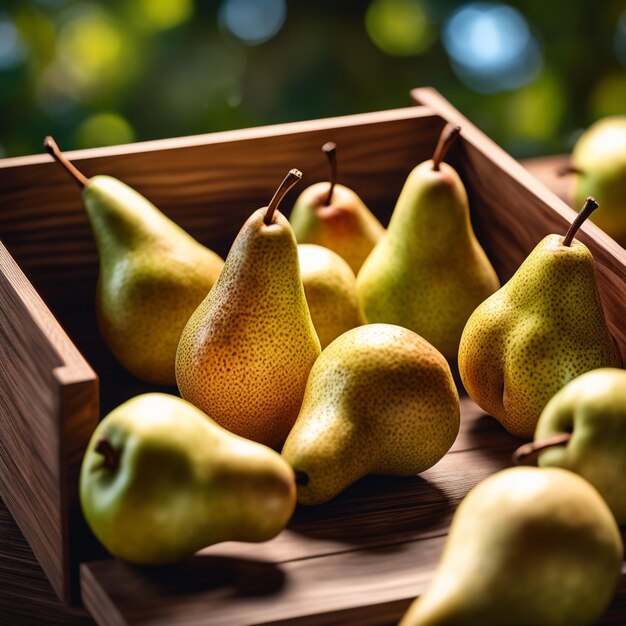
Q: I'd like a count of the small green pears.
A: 11